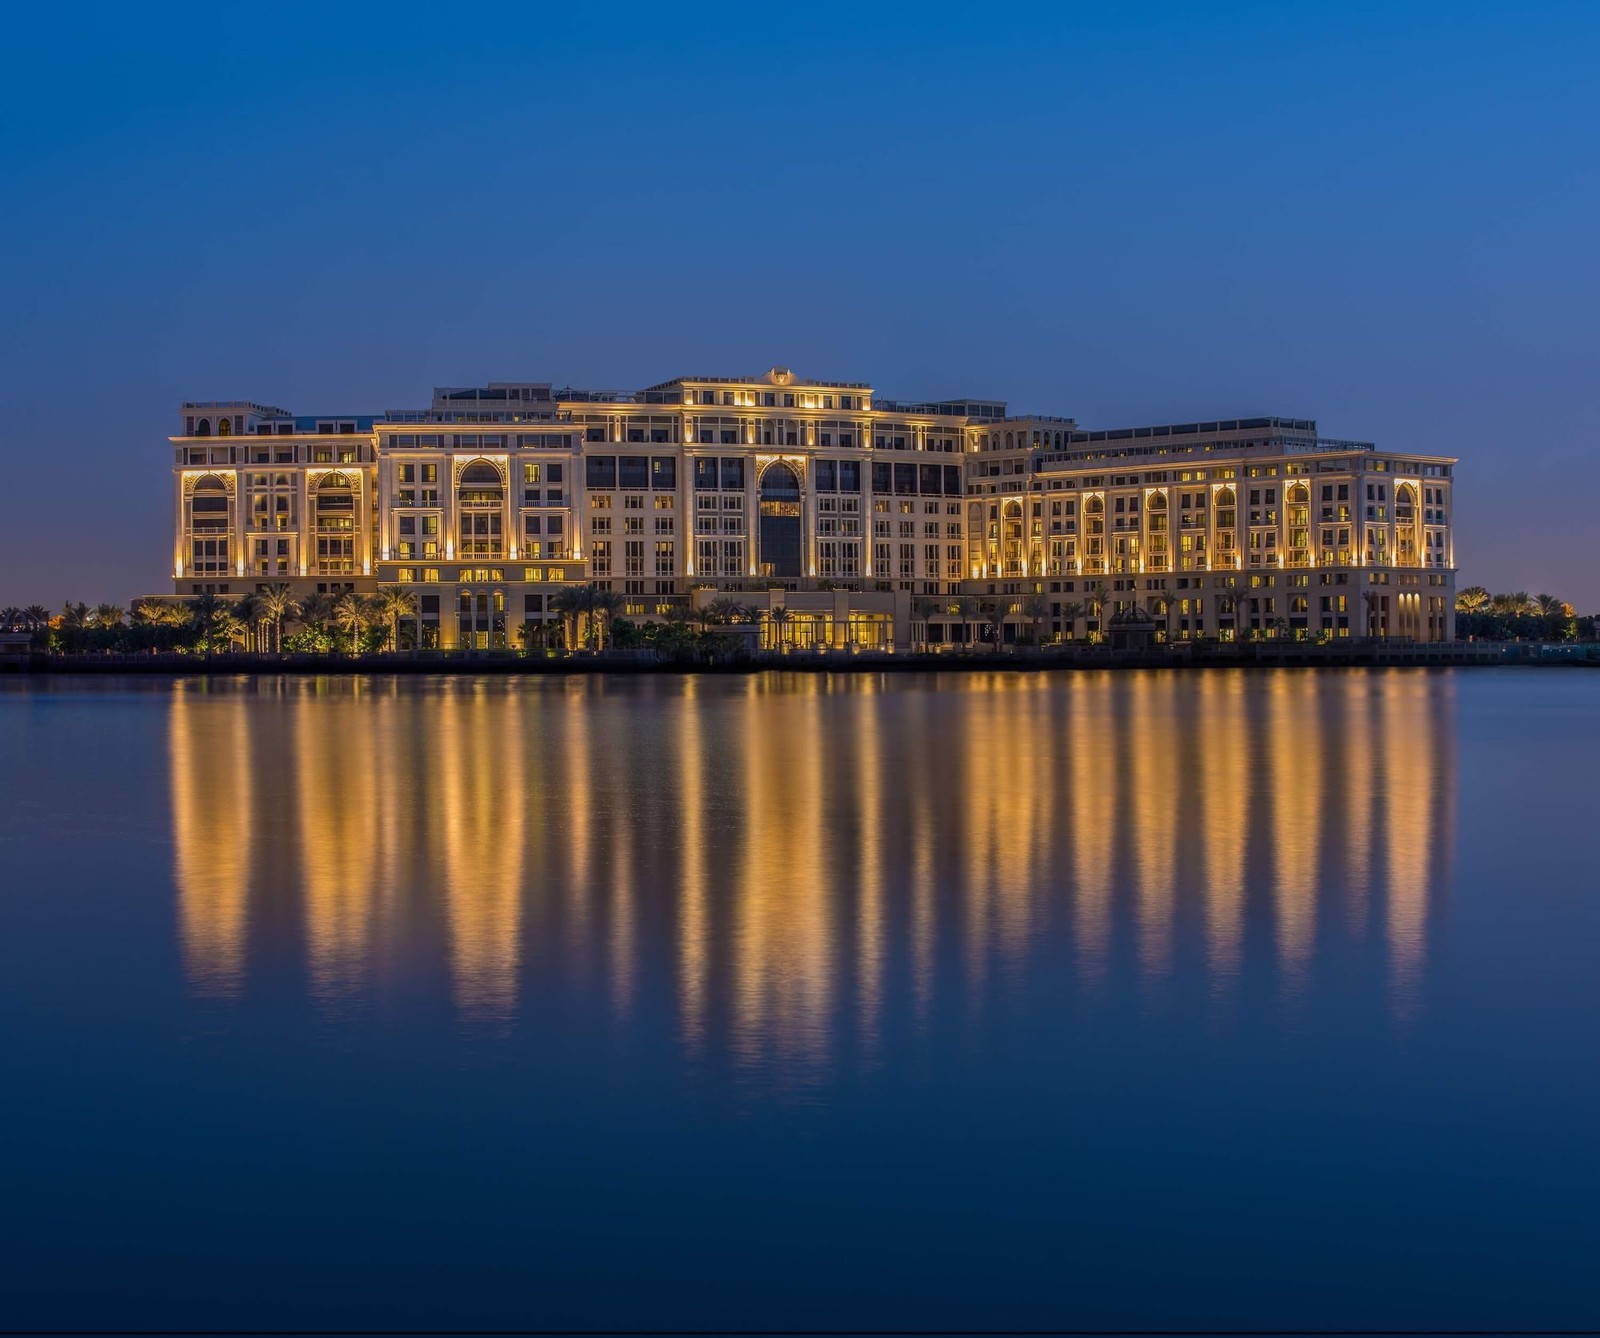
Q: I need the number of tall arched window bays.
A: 10